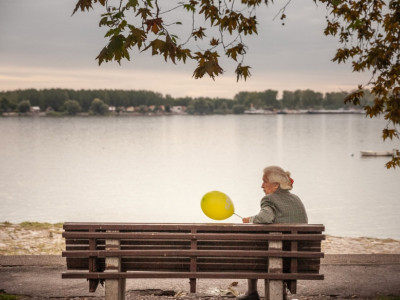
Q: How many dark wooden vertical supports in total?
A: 3